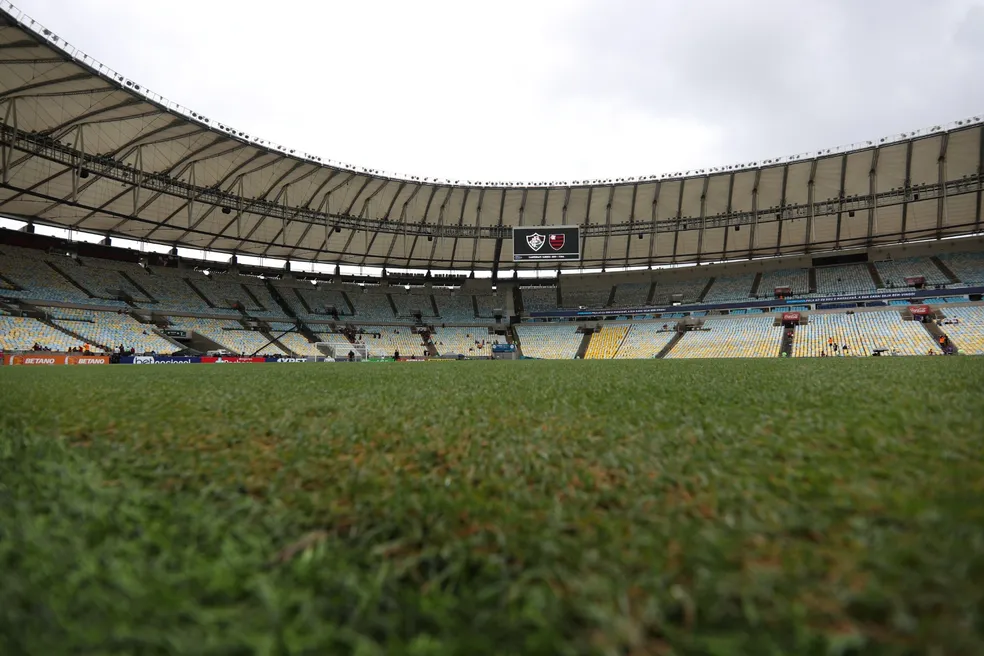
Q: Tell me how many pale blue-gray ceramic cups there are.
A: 0